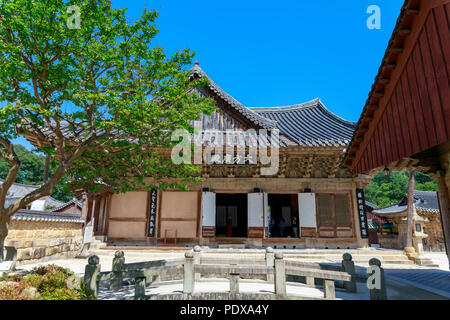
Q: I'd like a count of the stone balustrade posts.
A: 8